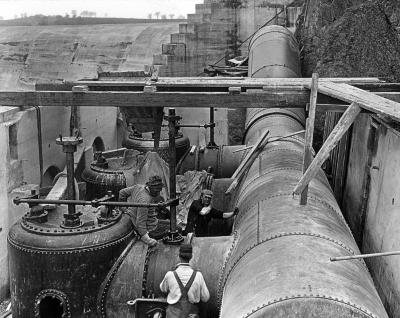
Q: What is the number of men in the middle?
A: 3